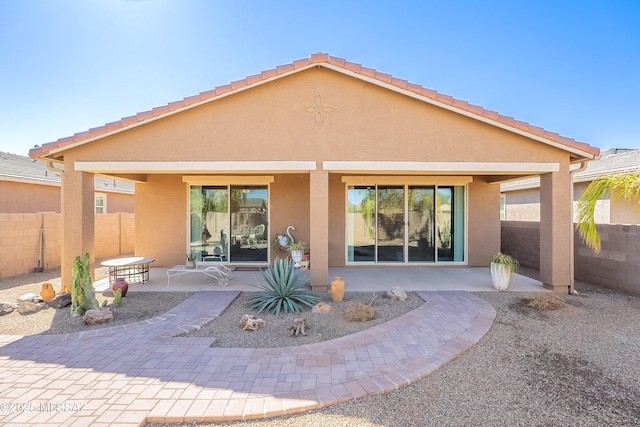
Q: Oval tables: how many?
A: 1